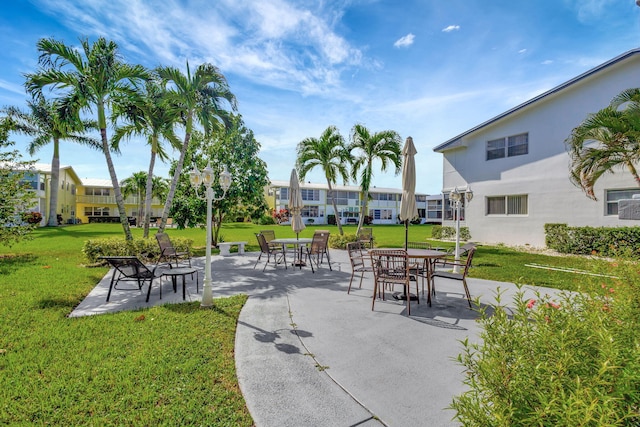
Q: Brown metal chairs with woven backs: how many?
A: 4